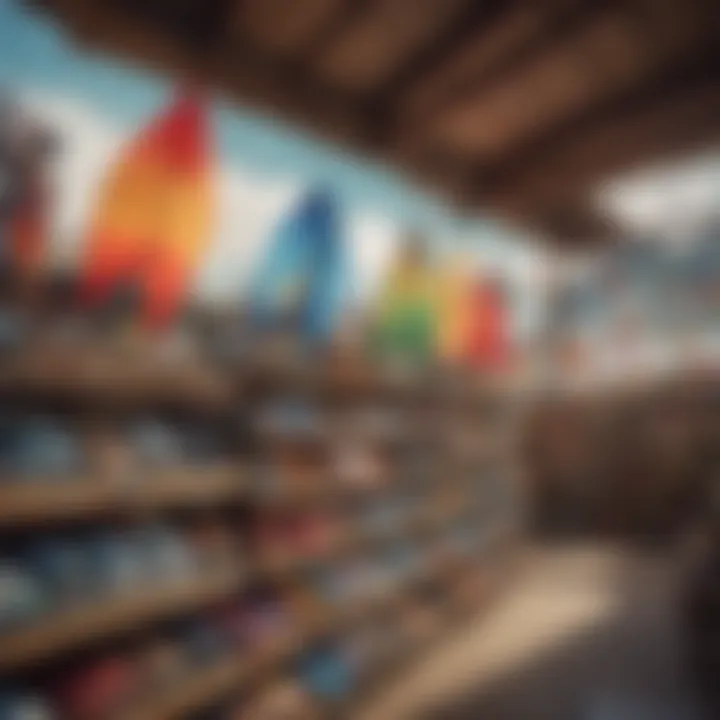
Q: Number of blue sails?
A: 1